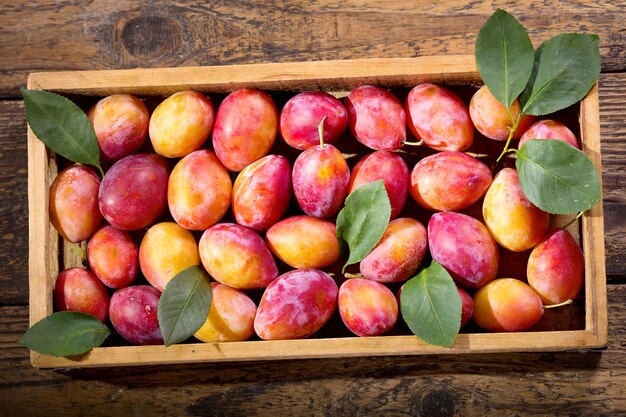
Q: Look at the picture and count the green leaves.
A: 8